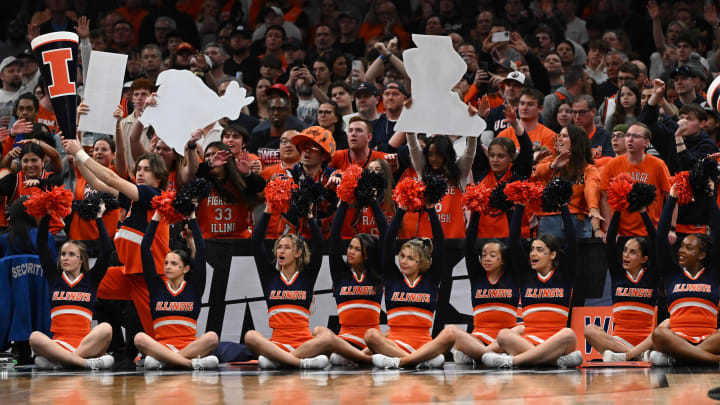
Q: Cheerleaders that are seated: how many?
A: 9